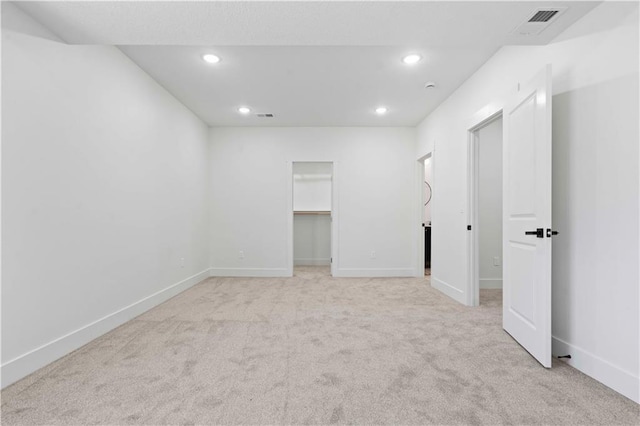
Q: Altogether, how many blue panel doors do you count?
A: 0